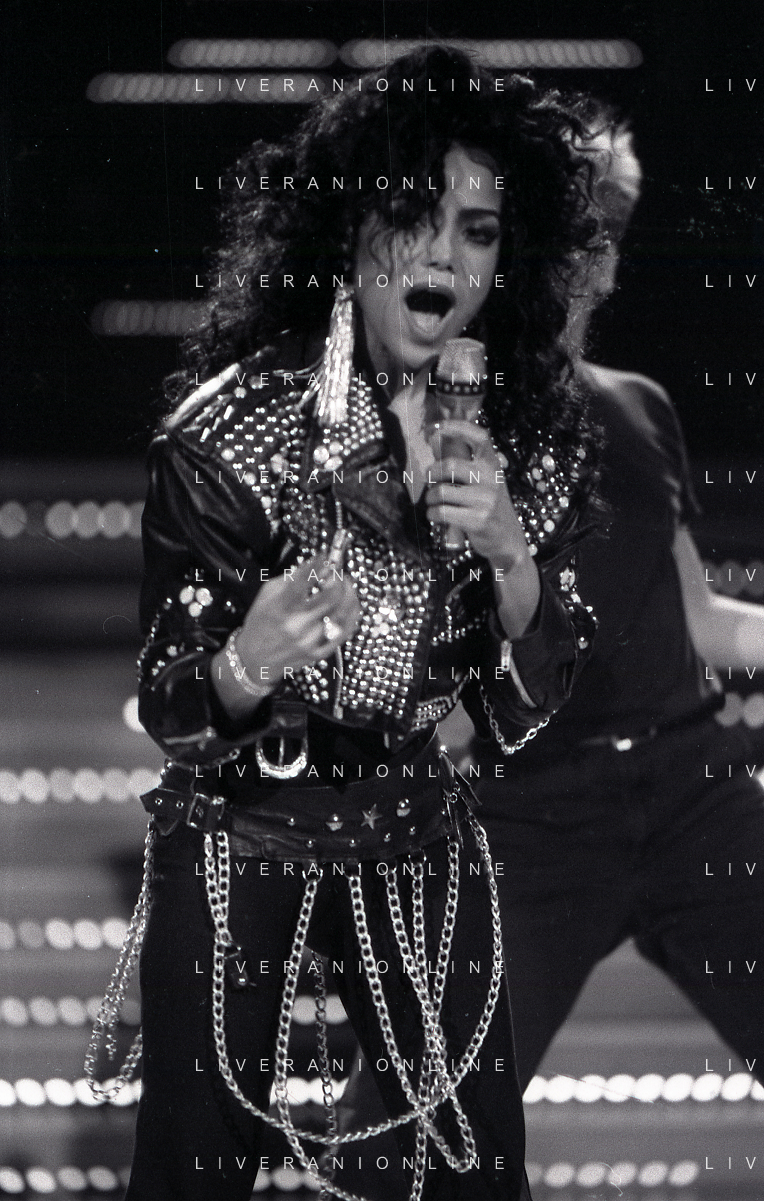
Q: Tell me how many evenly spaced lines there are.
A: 12